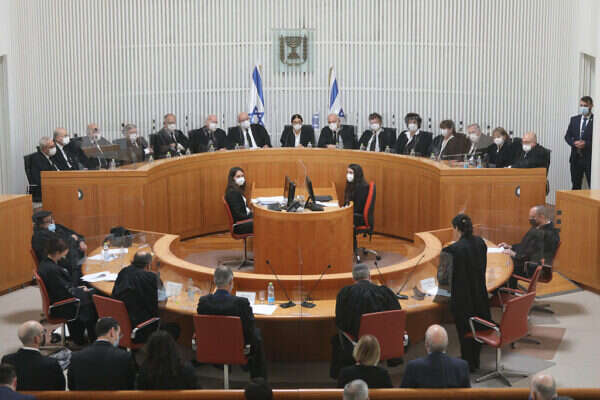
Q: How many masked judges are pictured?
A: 15